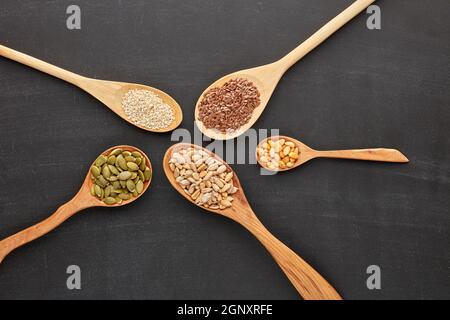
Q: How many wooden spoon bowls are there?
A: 5